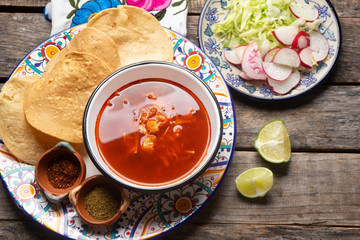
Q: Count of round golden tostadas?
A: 4